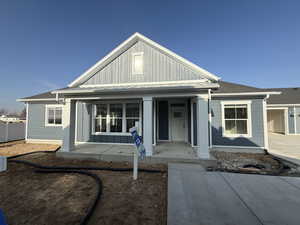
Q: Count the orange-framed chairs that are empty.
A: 0